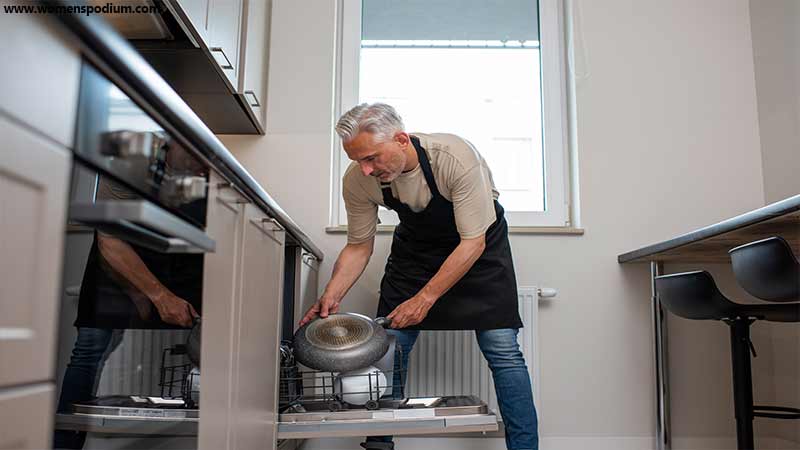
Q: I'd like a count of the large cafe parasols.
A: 0